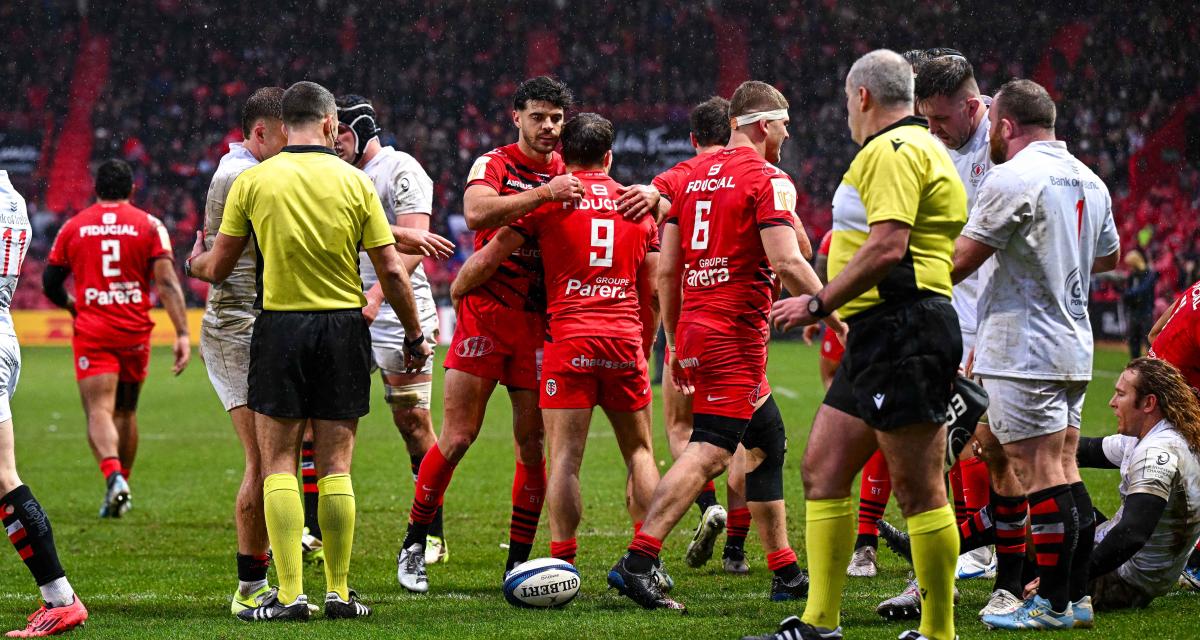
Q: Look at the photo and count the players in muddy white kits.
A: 6